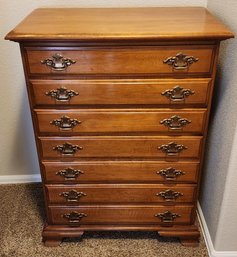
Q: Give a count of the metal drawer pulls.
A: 14